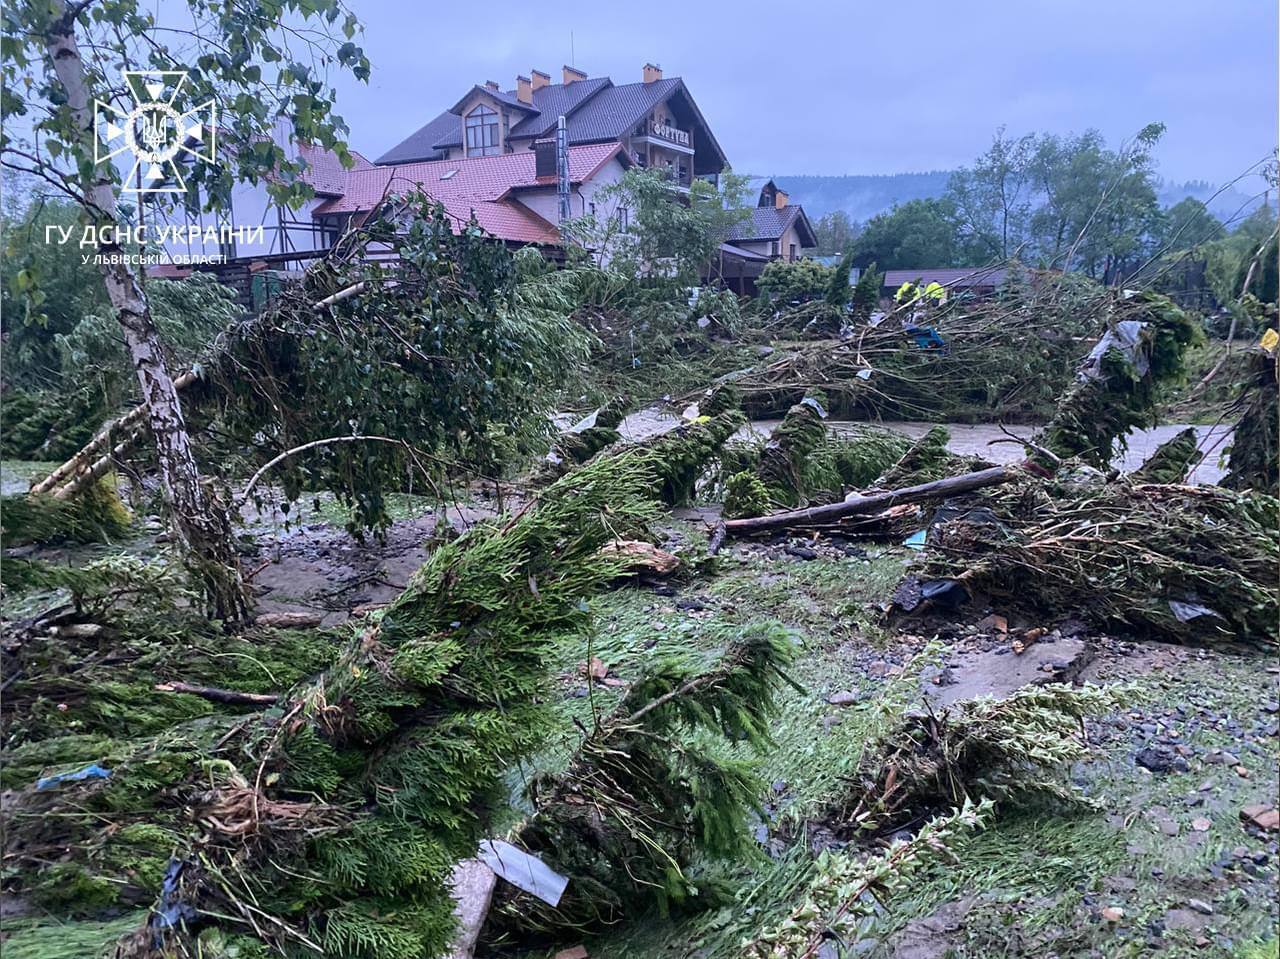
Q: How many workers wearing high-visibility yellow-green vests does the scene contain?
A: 2